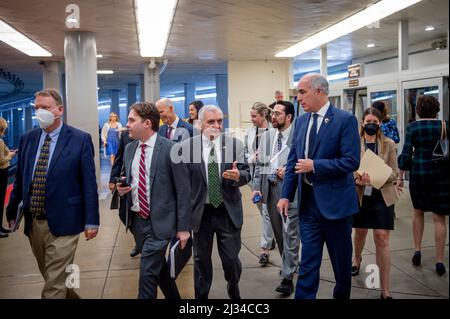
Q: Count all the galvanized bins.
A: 0